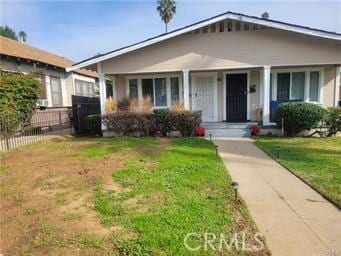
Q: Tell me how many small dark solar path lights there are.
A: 4